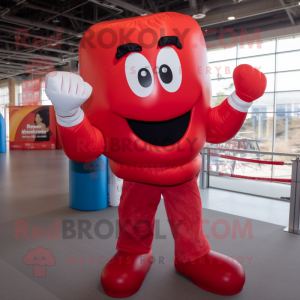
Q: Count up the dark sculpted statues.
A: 0